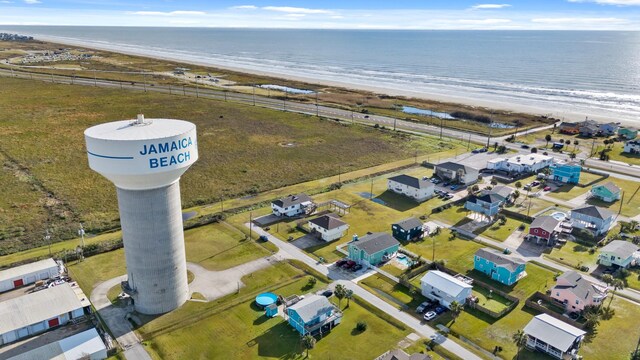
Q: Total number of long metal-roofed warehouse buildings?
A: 3